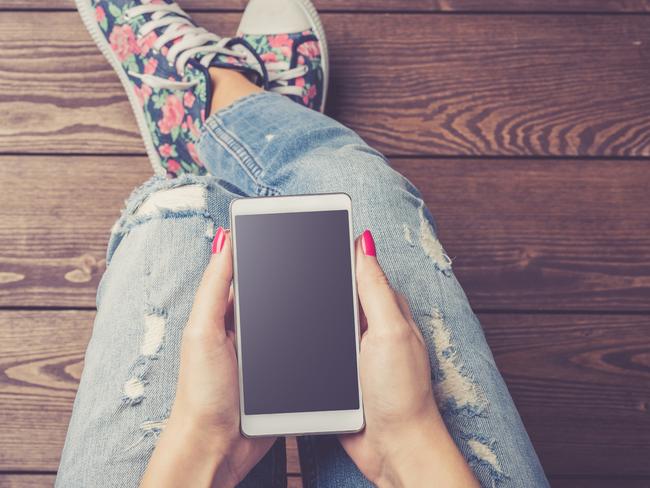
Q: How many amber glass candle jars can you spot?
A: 0